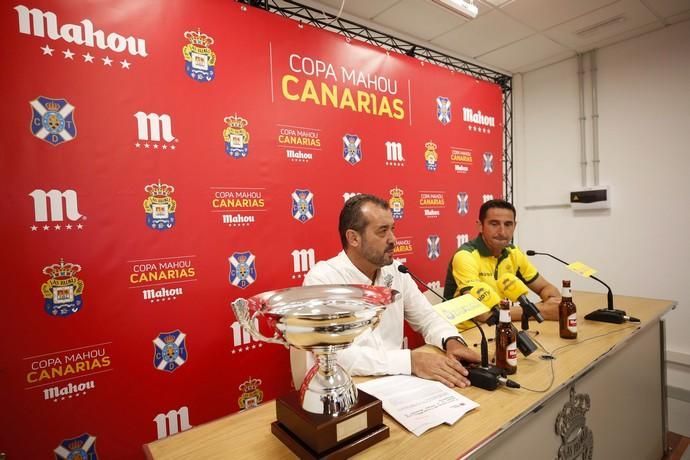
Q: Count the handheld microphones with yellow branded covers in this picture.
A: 2